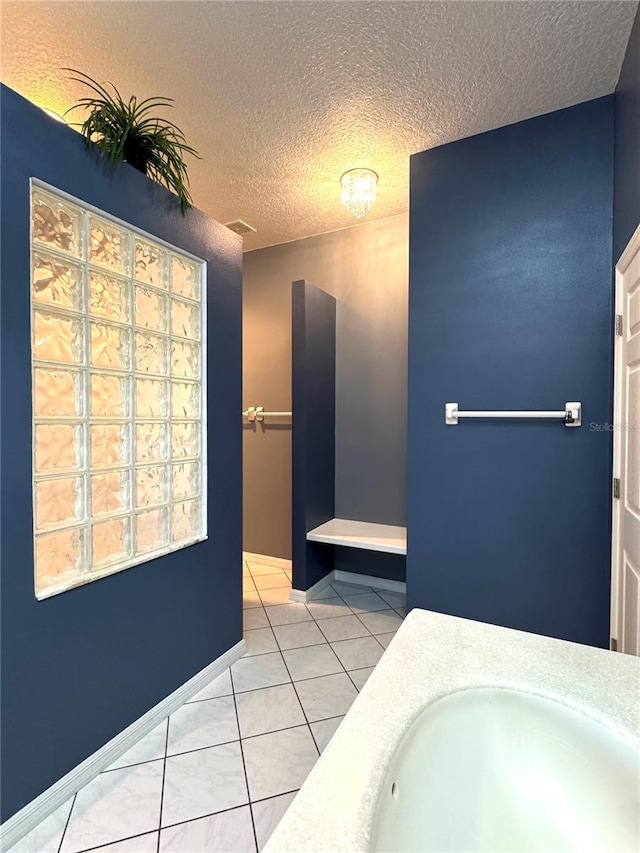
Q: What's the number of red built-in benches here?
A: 0